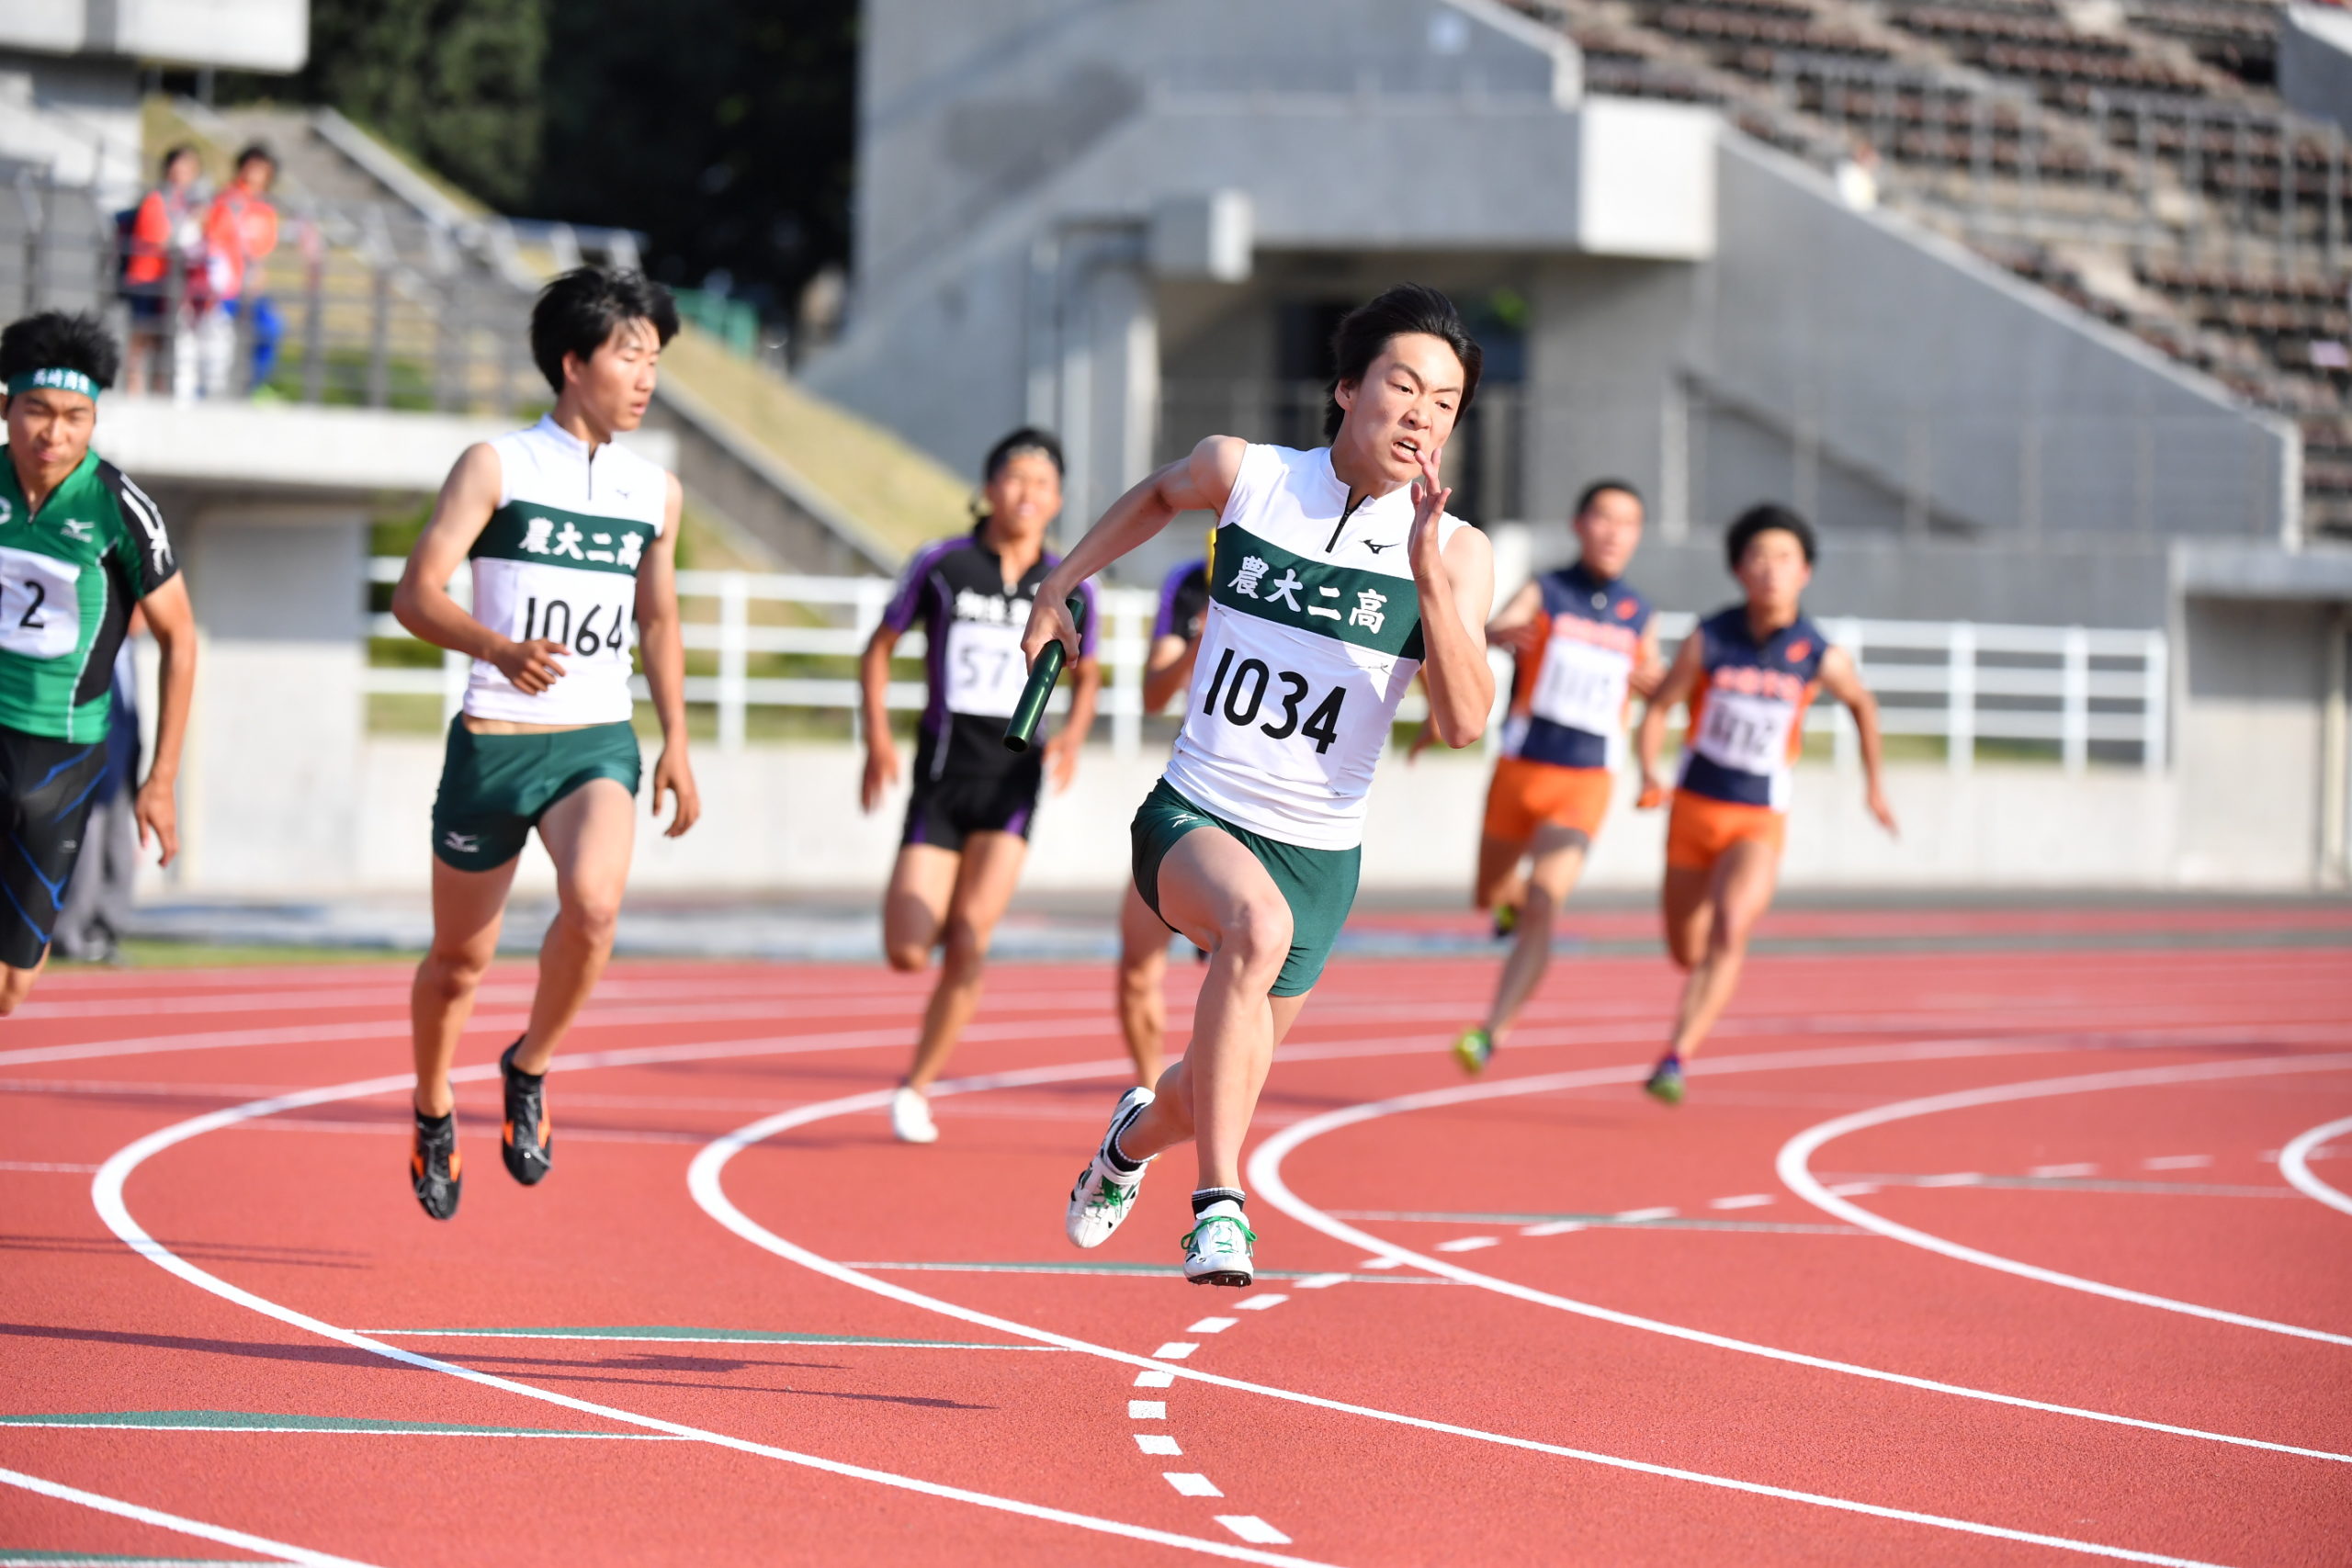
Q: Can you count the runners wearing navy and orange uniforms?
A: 2